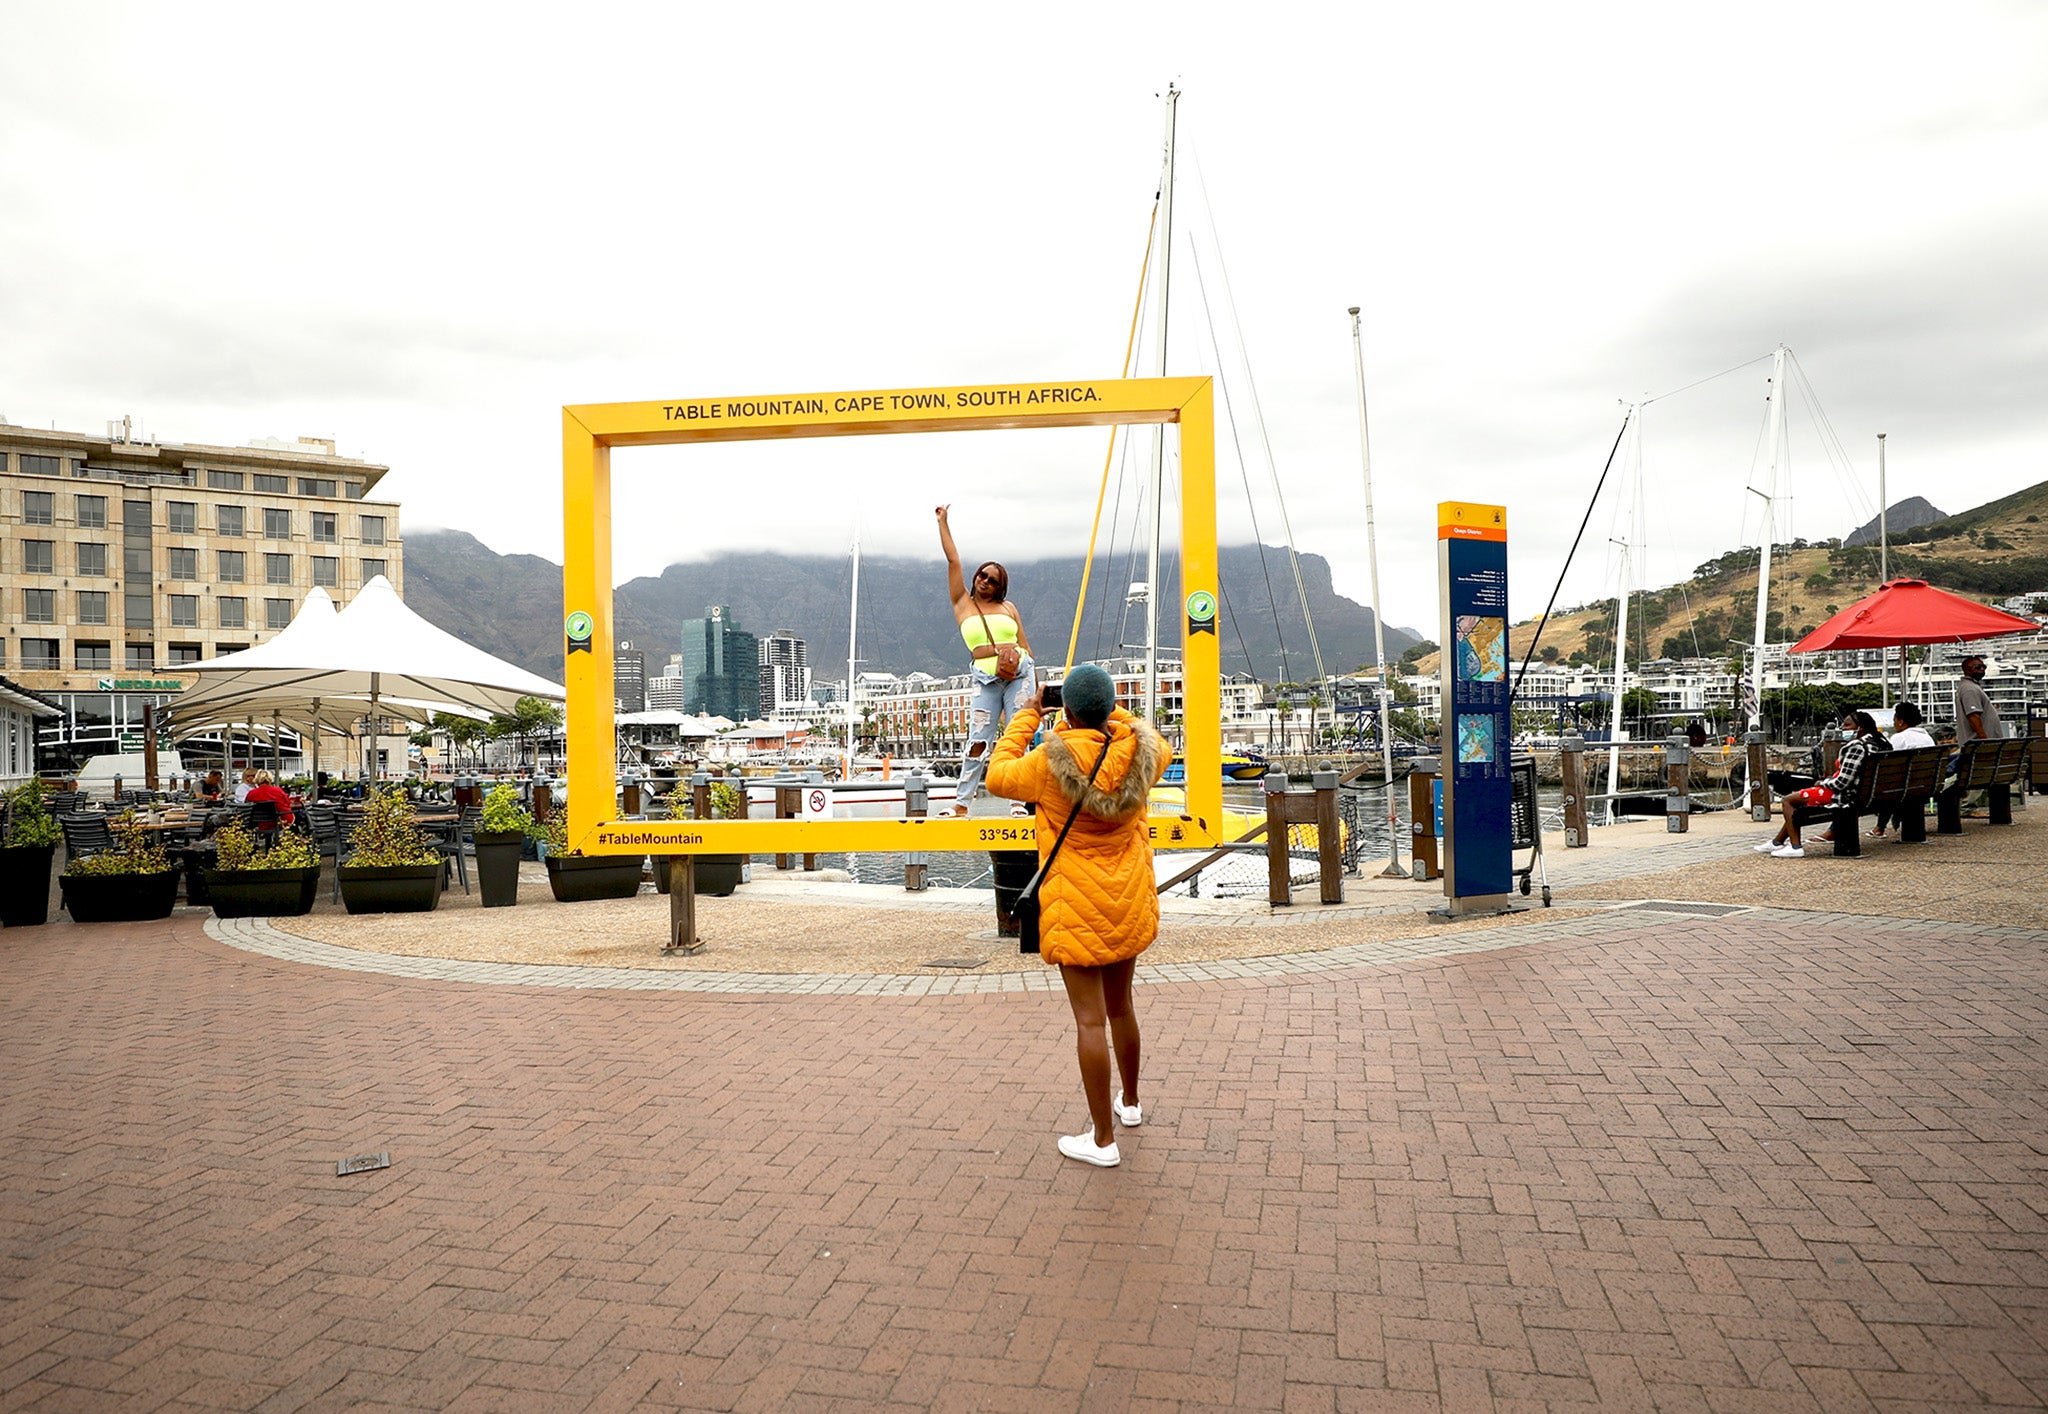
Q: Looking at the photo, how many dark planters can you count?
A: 7